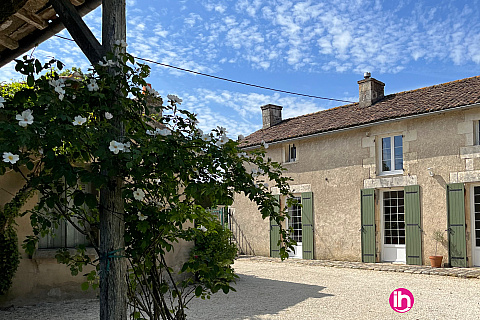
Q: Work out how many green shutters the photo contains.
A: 5